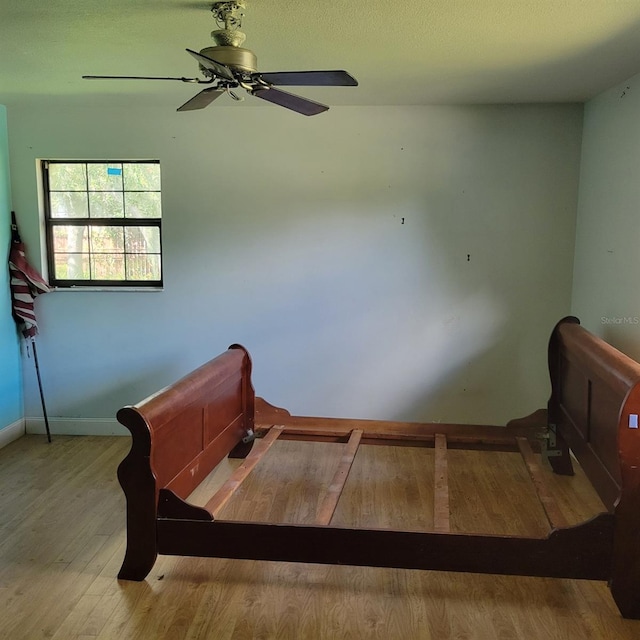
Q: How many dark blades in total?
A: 5